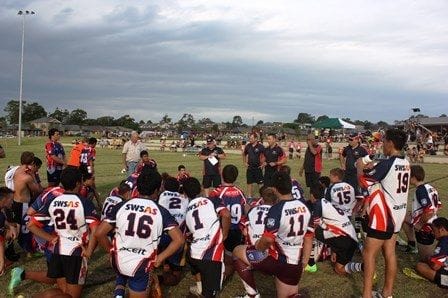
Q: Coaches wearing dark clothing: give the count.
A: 5